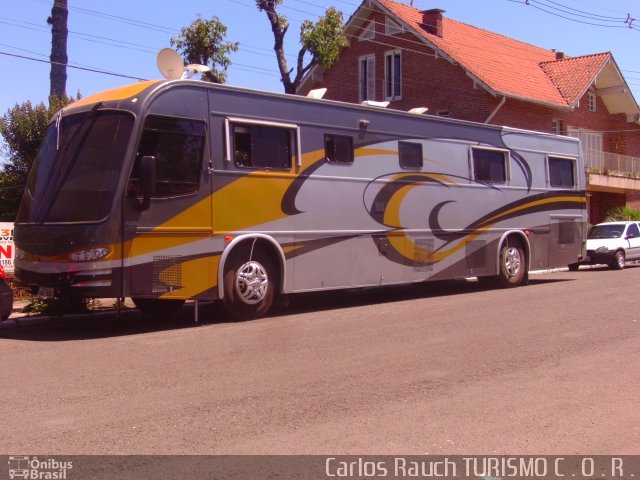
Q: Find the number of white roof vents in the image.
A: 3